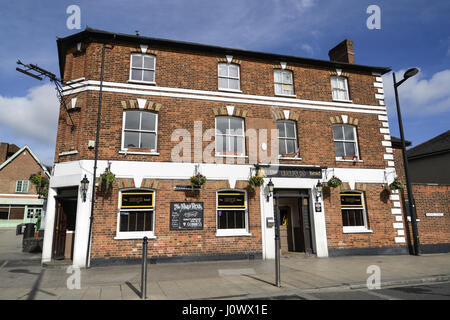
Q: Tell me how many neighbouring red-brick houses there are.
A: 1